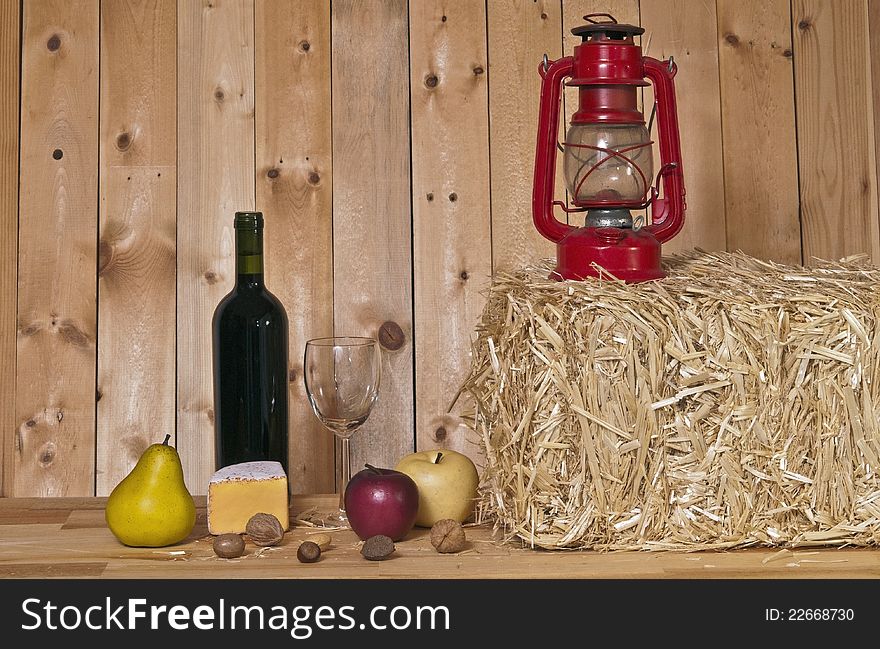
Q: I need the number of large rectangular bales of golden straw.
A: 1